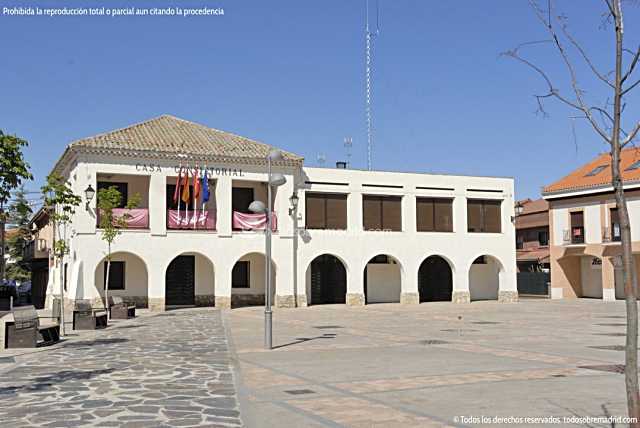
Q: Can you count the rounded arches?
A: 7